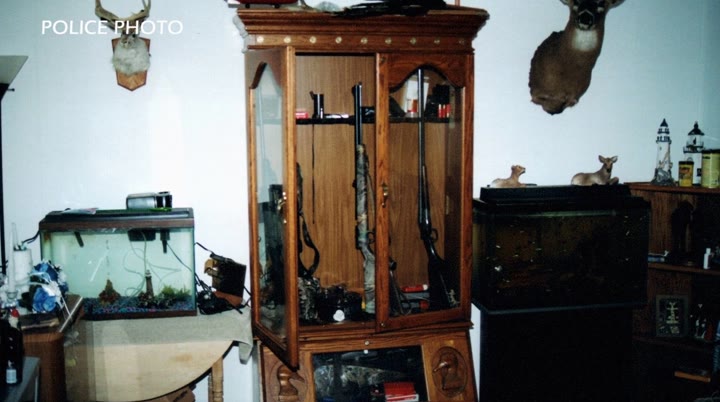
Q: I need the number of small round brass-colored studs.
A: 9